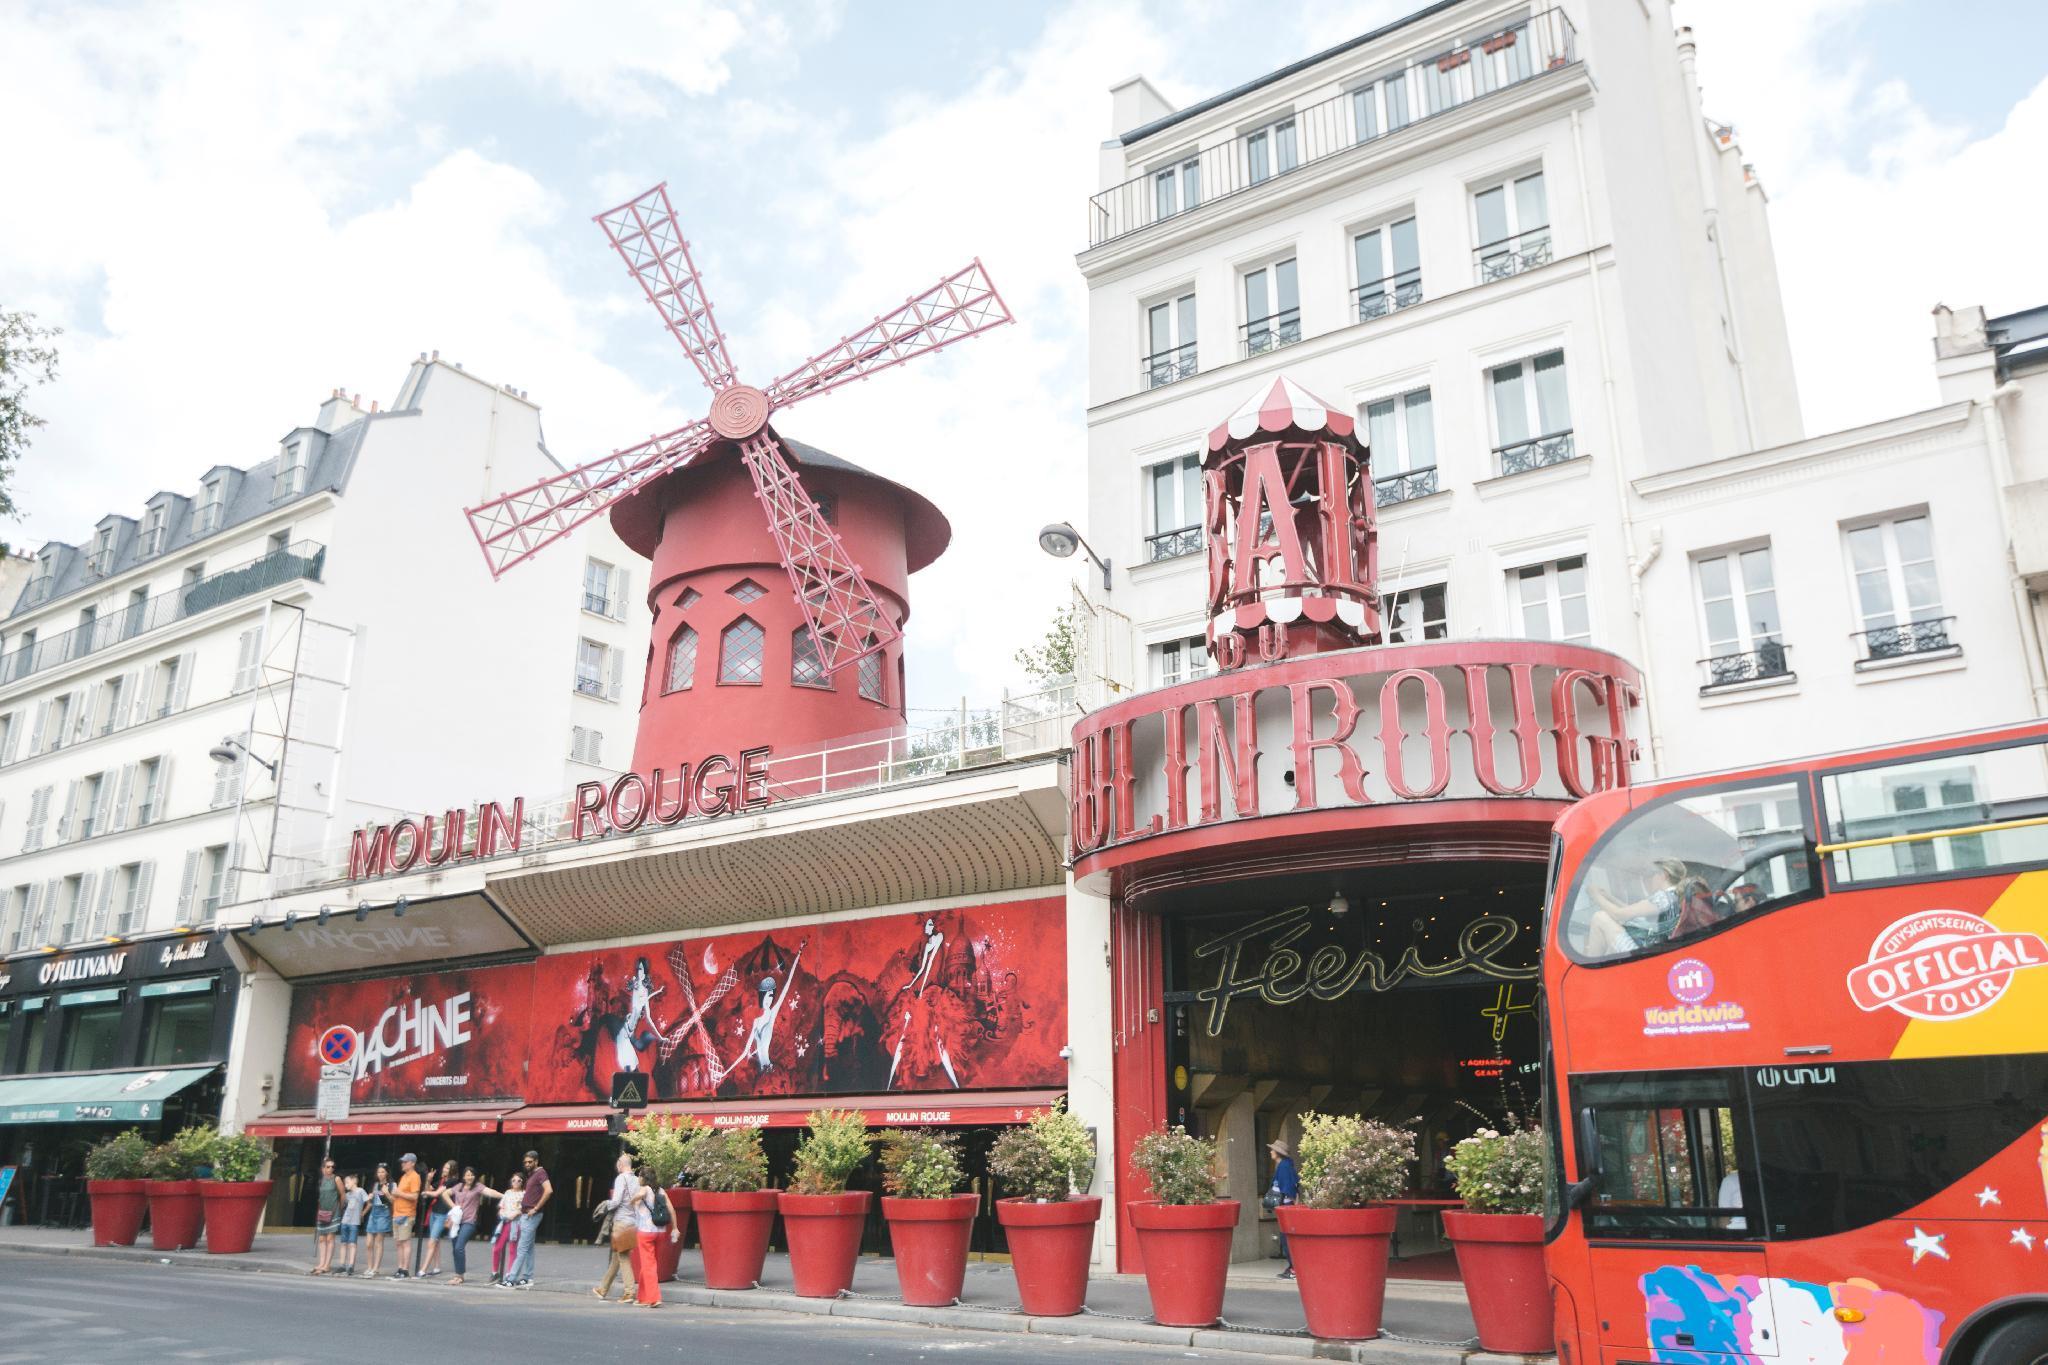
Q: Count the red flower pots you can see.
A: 11